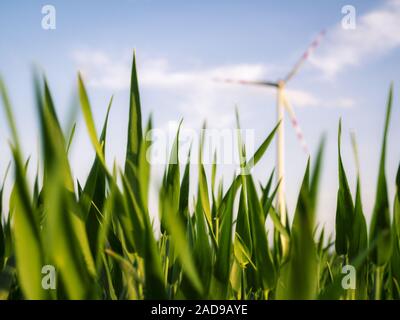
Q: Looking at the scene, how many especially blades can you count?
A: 3